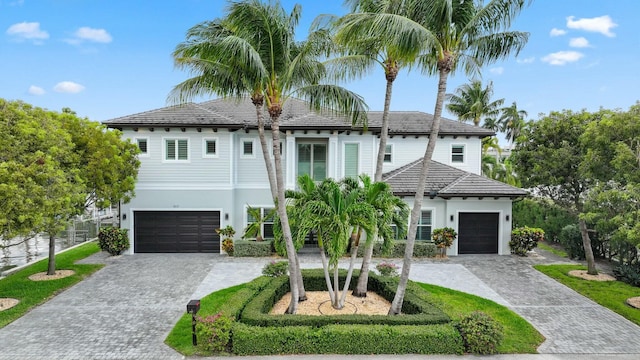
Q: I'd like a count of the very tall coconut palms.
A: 4